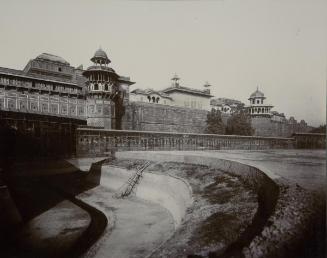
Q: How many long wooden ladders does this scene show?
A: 1